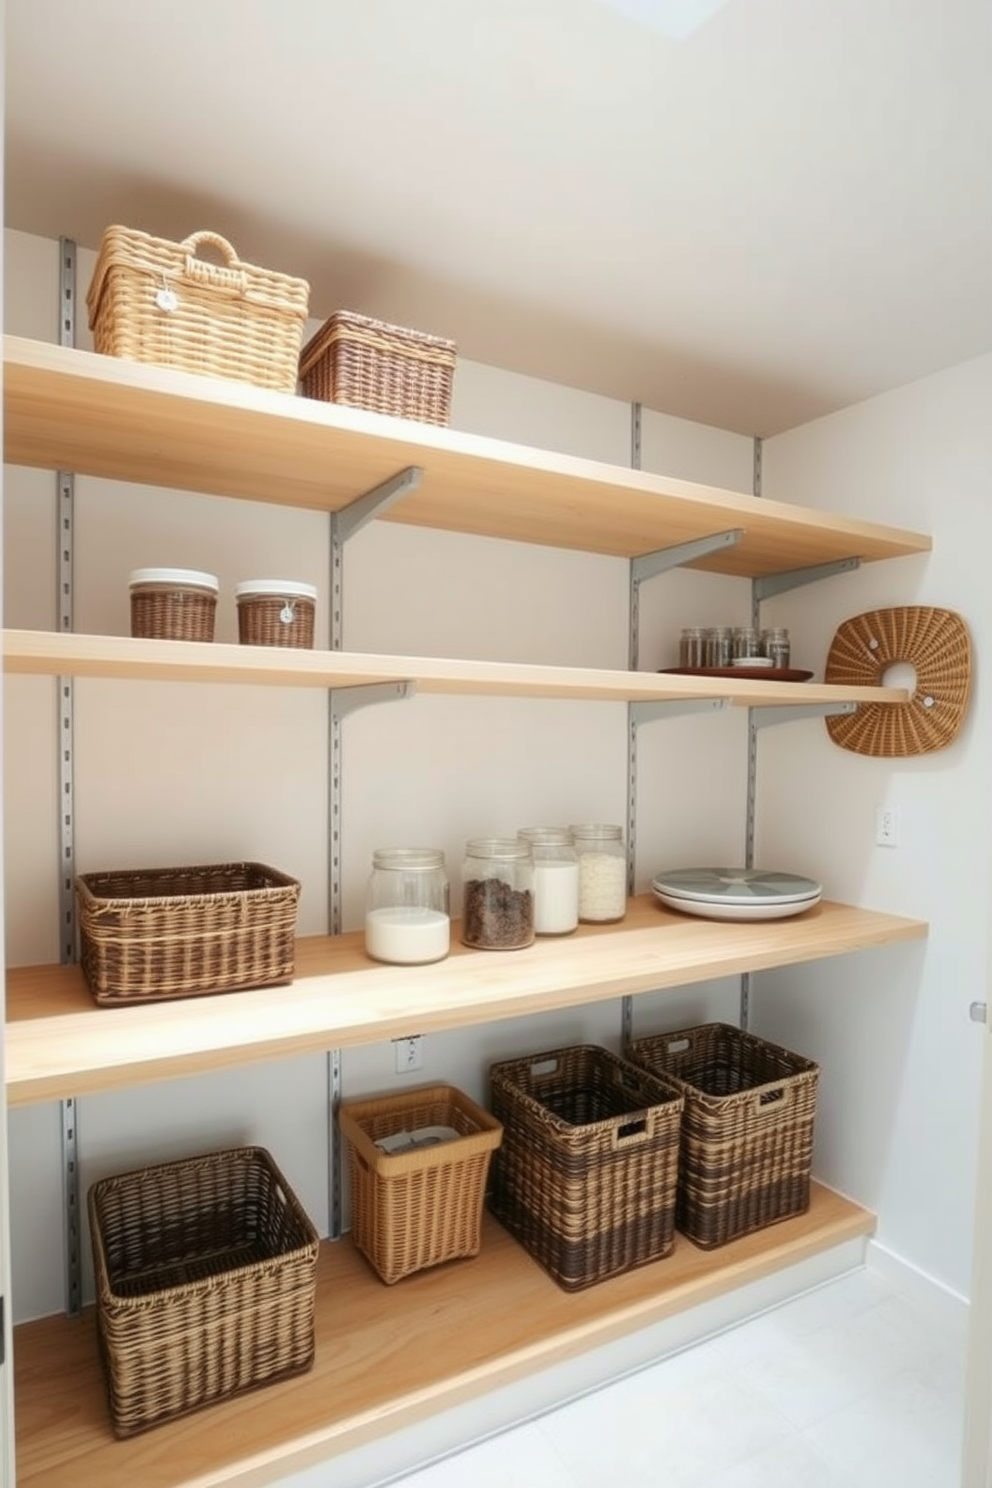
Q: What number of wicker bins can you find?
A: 7